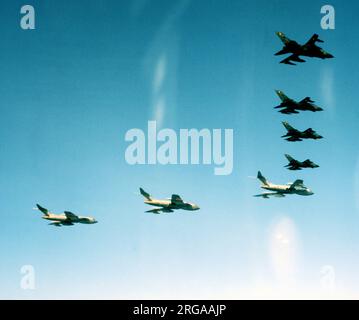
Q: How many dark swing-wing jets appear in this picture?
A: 4